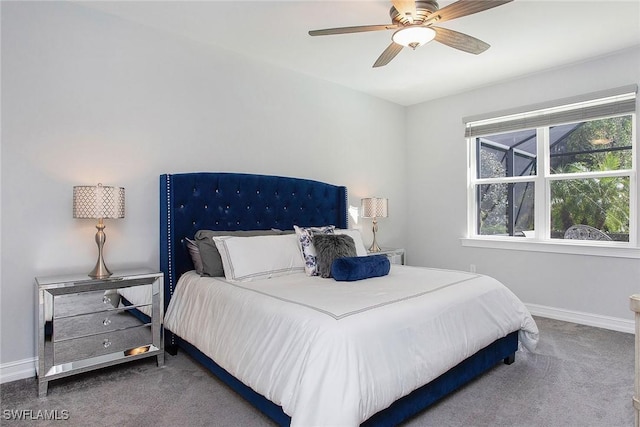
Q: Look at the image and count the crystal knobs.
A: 3